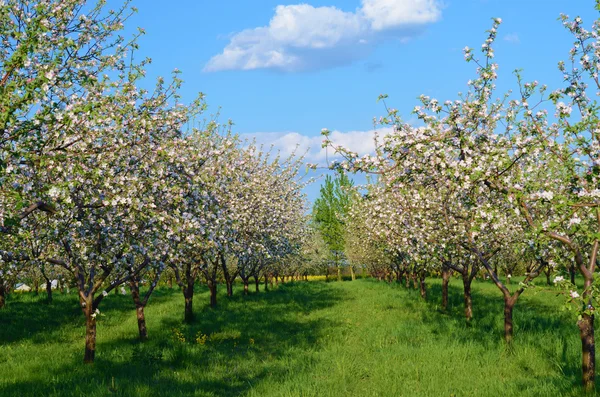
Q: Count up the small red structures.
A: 0